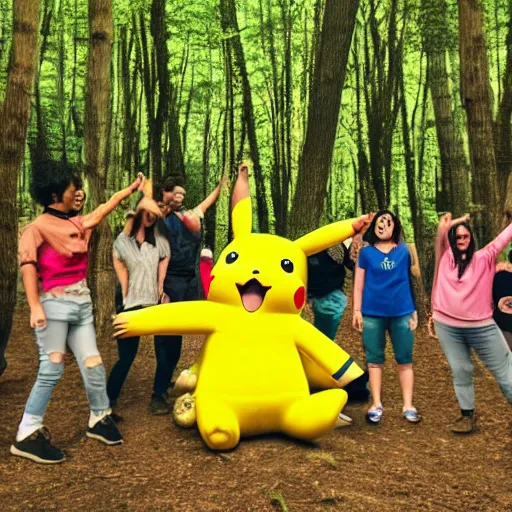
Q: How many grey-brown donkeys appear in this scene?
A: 0